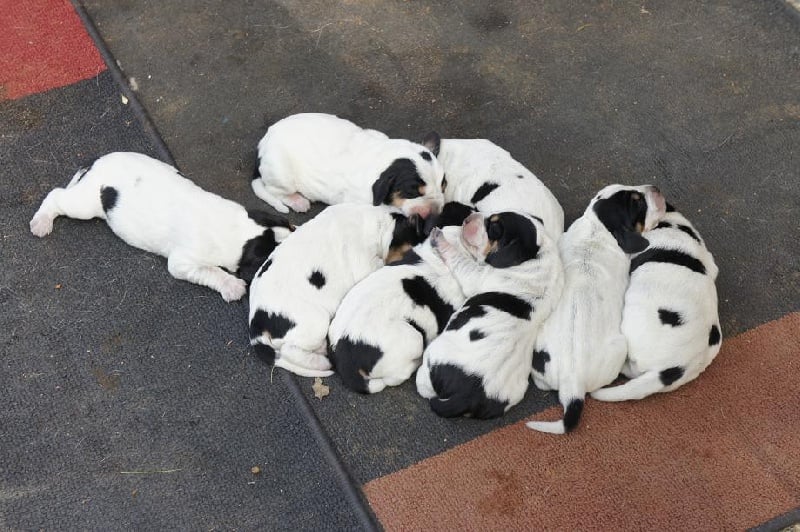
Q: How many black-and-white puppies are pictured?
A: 8